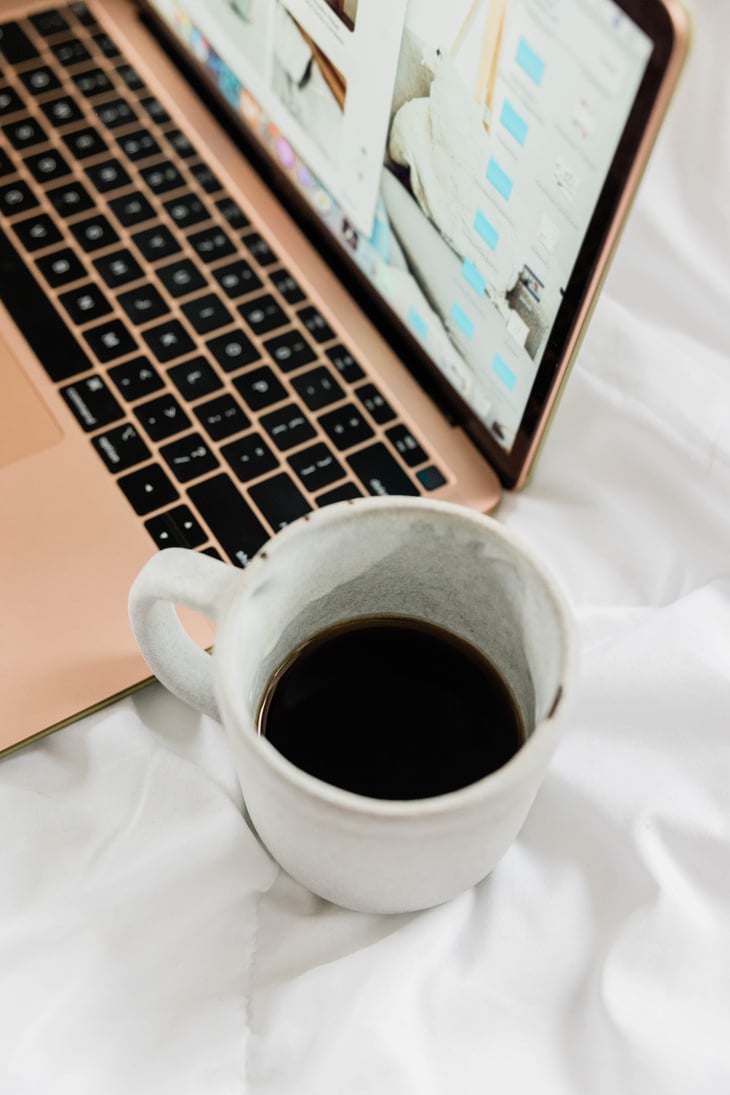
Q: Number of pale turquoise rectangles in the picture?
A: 8